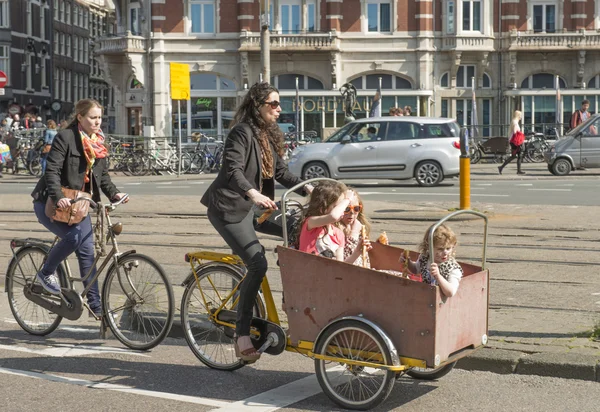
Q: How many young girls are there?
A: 3